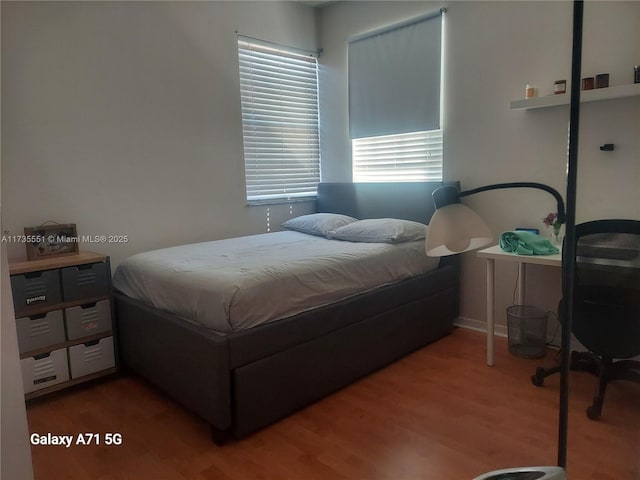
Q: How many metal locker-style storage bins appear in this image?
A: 6